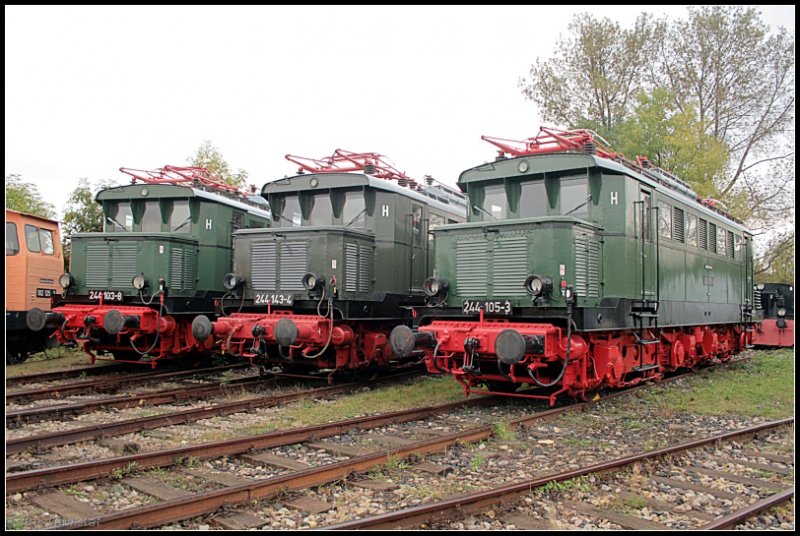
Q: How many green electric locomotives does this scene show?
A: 3